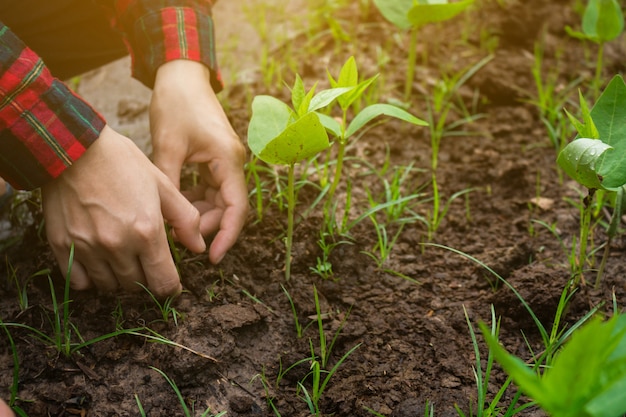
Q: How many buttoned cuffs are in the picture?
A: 2